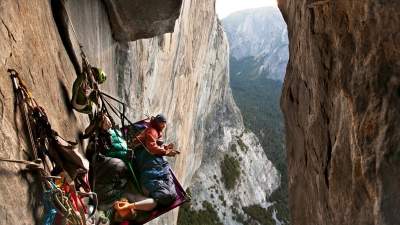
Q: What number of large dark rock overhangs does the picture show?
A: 1